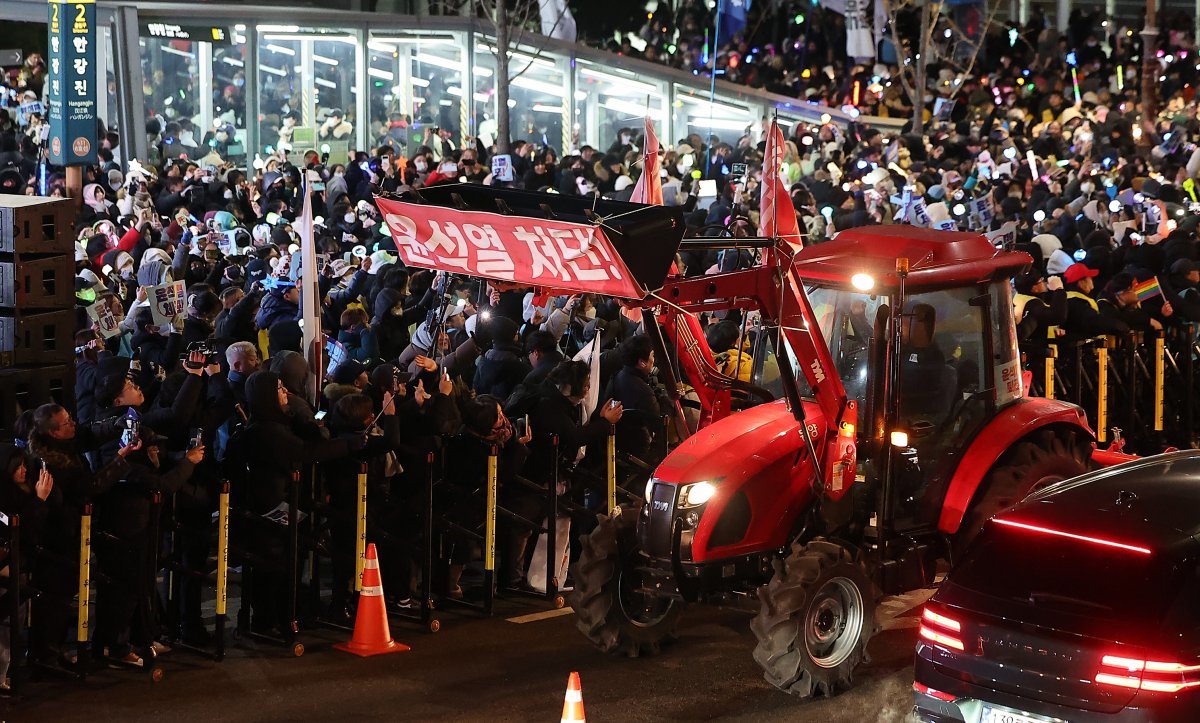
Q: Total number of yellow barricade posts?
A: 8